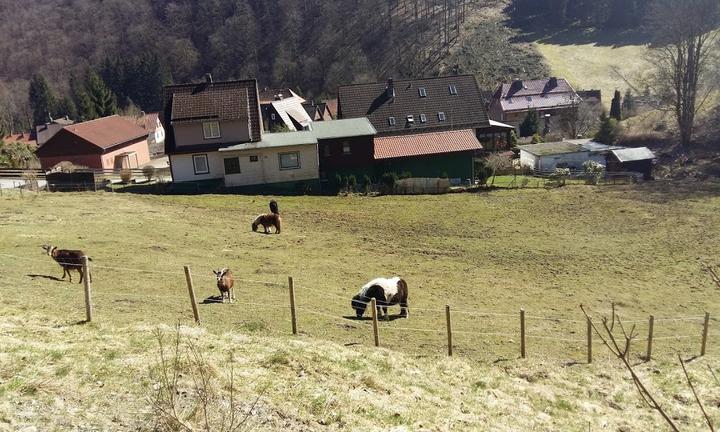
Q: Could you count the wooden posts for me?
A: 9